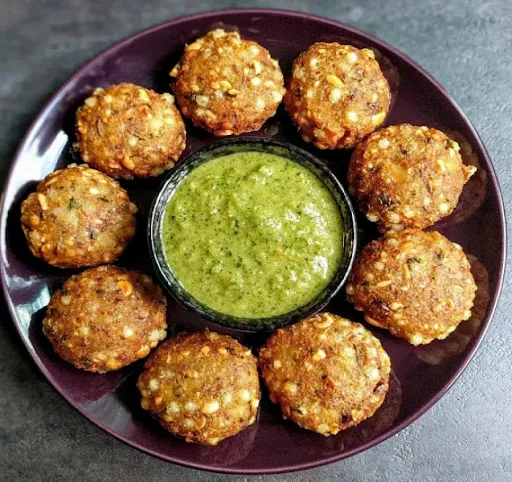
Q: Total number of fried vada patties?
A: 9